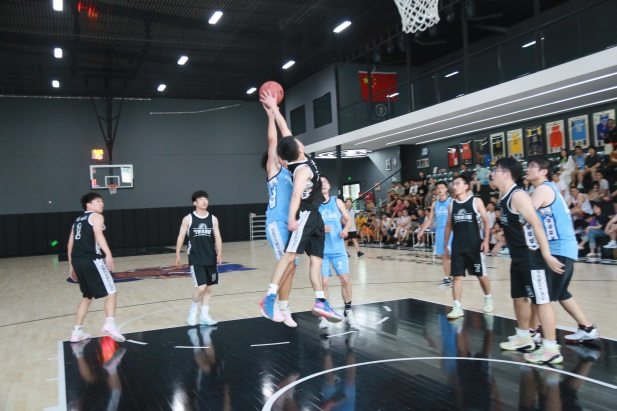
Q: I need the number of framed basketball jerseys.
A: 9